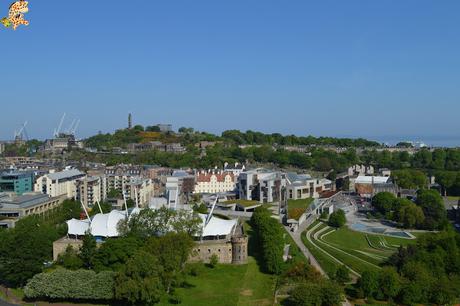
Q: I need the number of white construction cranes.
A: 4